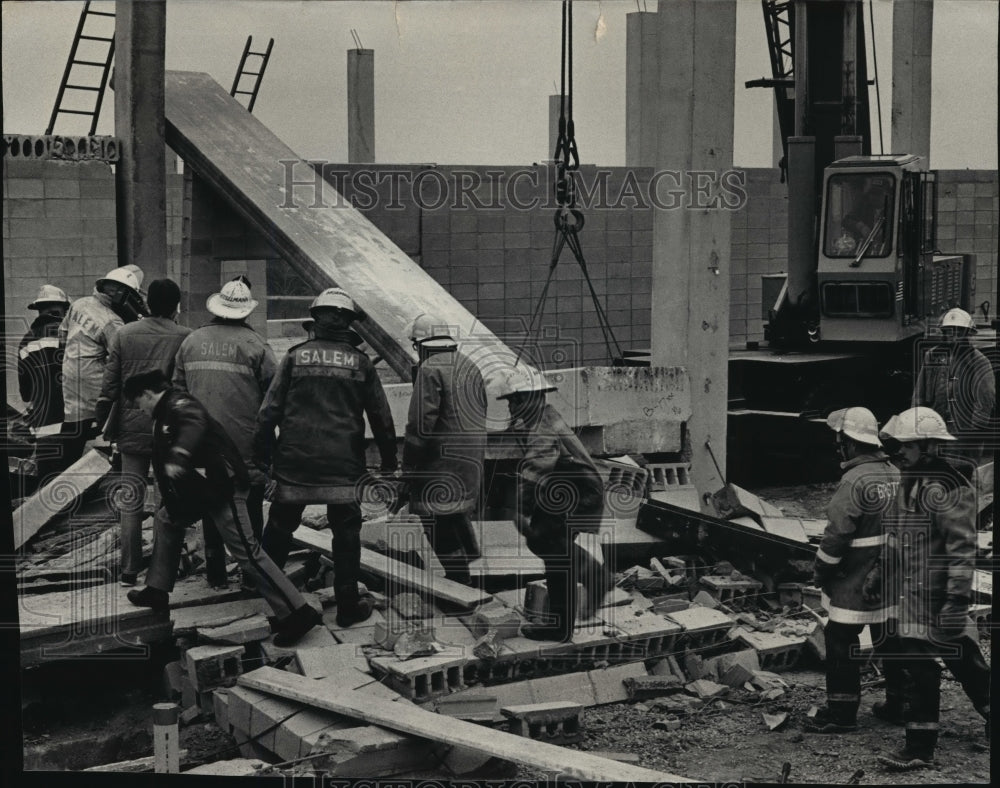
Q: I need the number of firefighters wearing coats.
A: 9